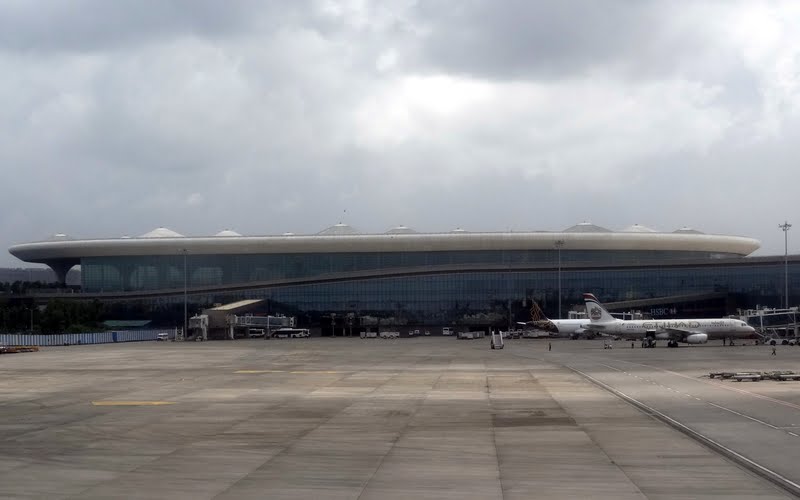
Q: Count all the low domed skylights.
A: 11